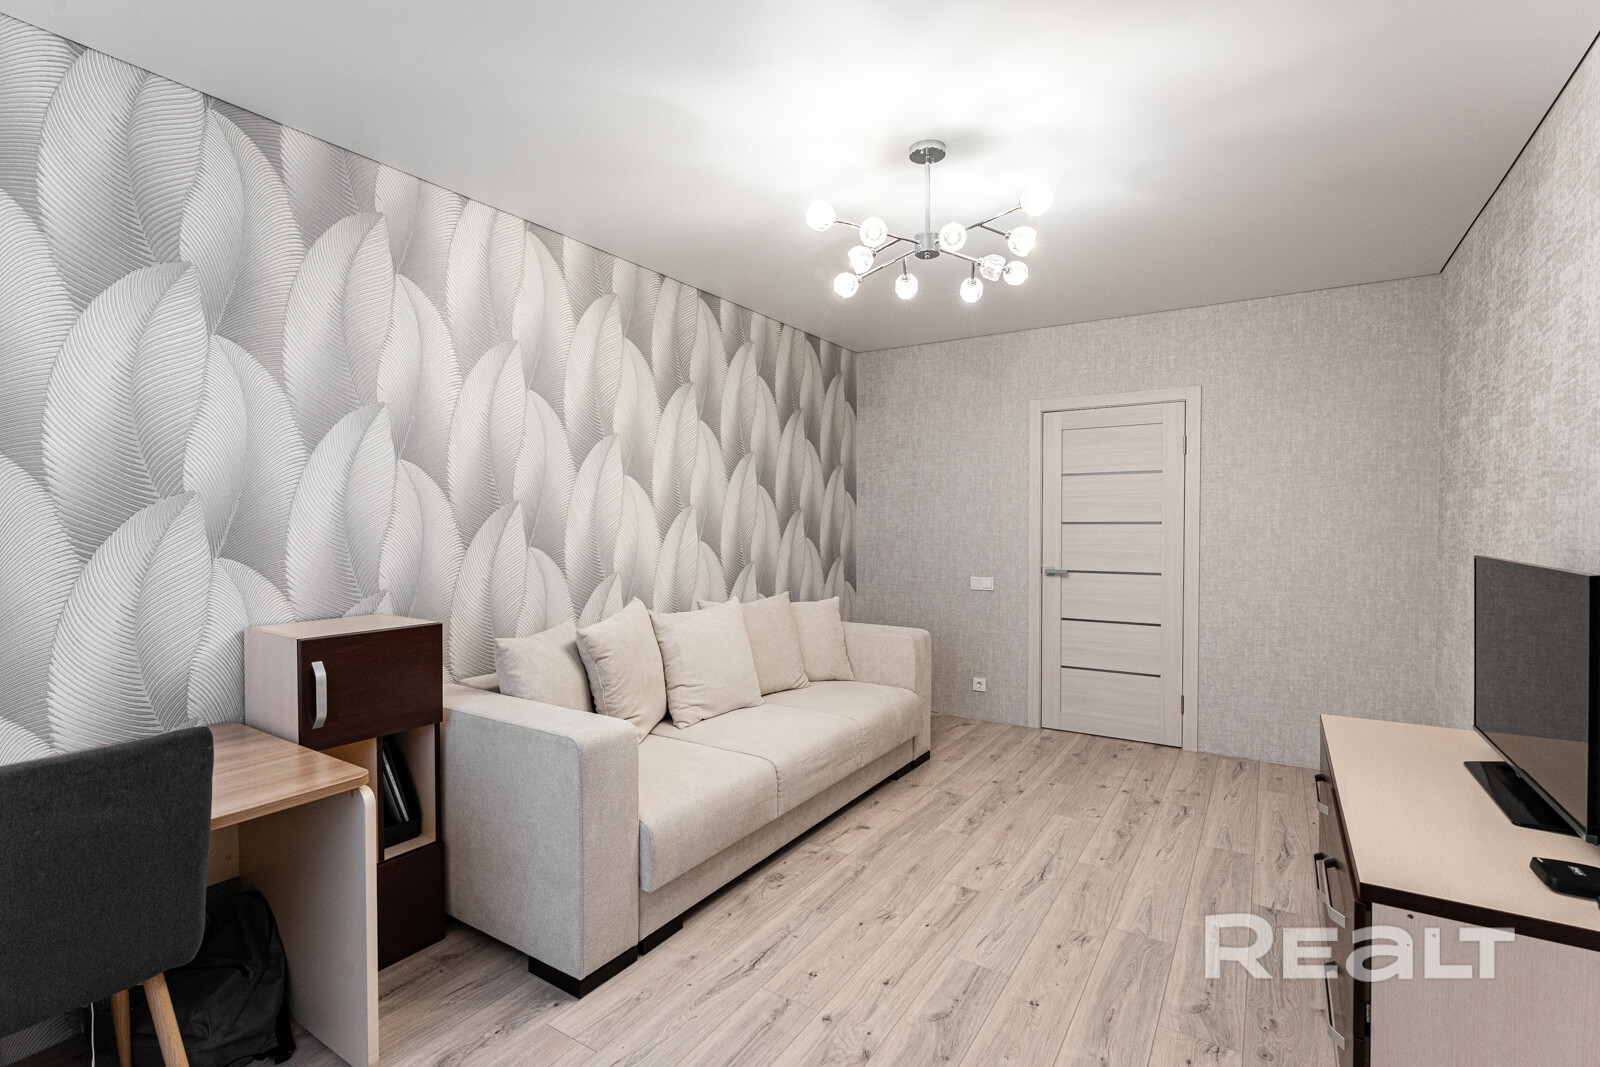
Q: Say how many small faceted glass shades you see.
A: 11